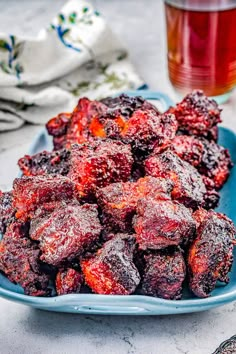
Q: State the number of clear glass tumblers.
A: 1